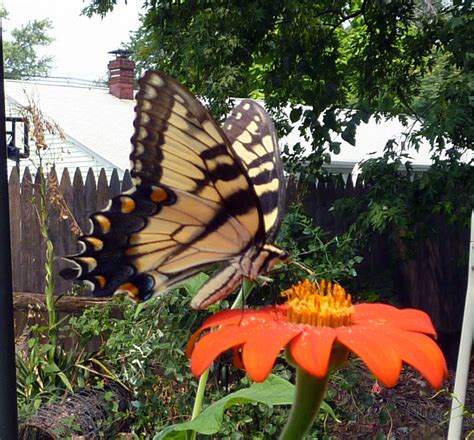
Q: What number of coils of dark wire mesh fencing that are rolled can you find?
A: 1